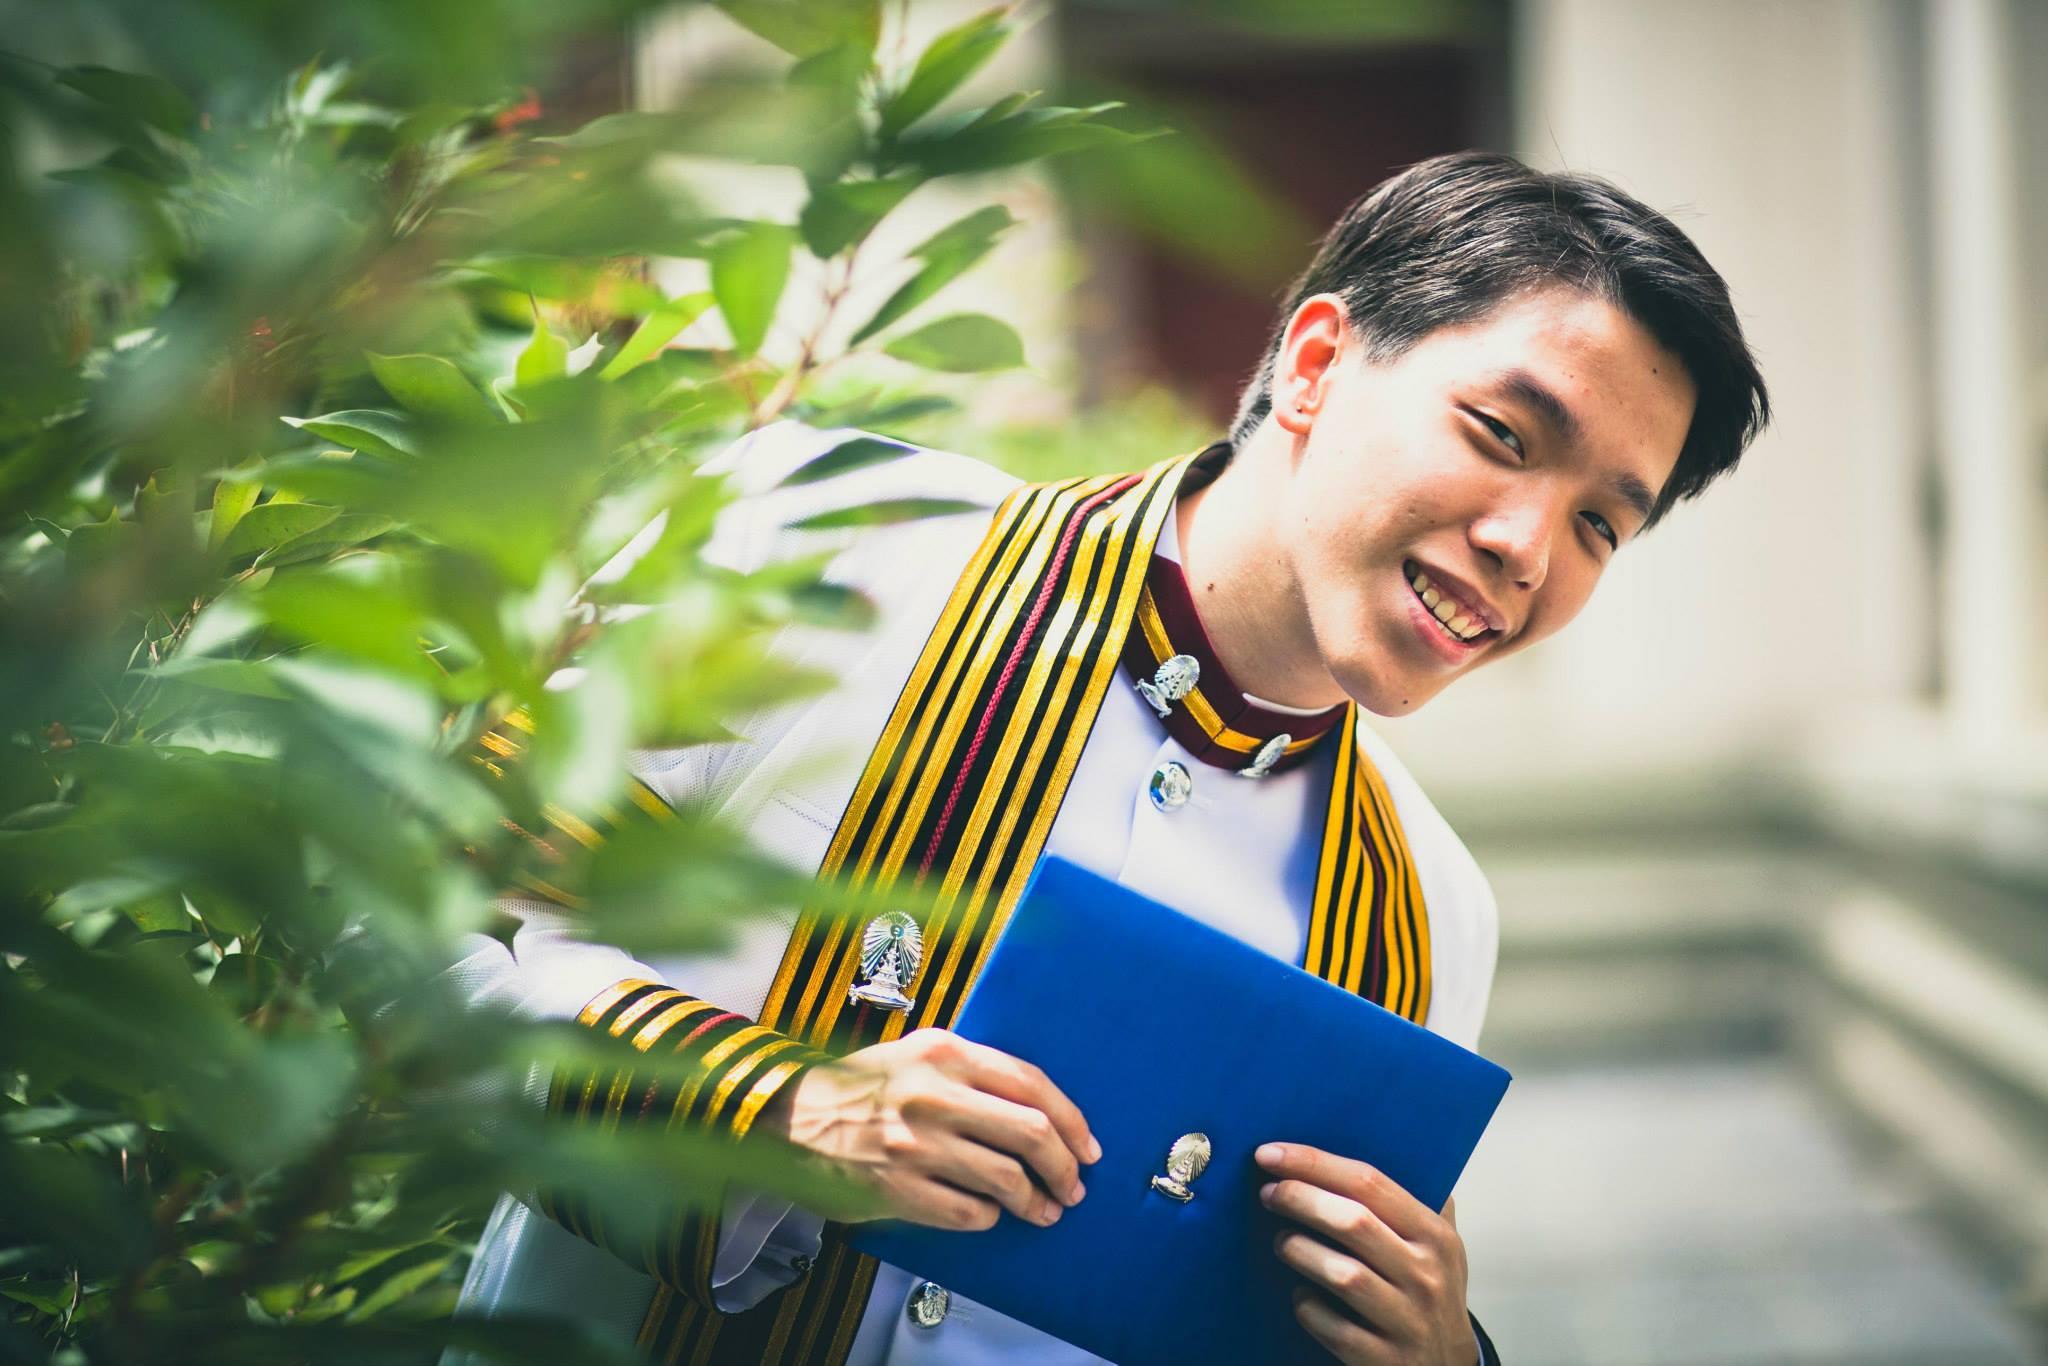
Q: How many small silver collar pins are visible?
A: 2